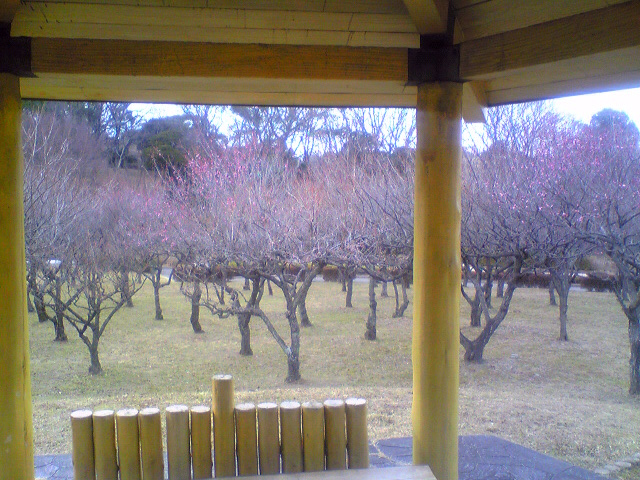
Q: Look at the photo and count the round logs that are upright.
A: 13